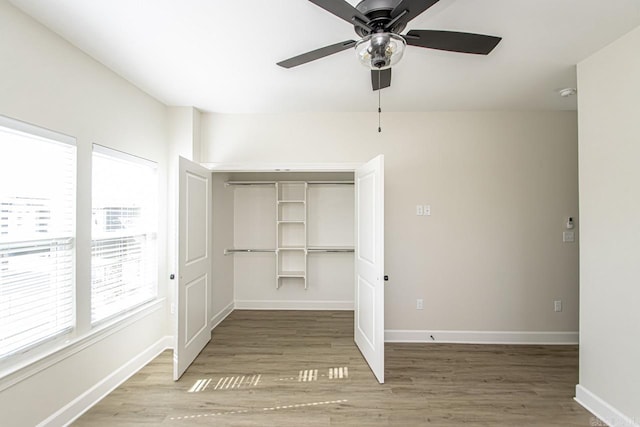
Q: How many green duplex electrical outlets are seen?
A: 0